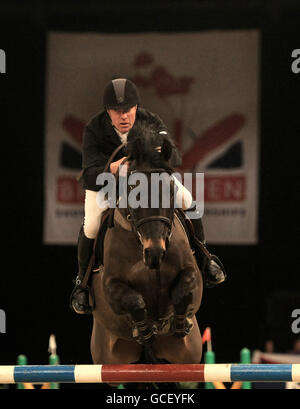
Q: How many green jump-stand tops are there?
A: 4